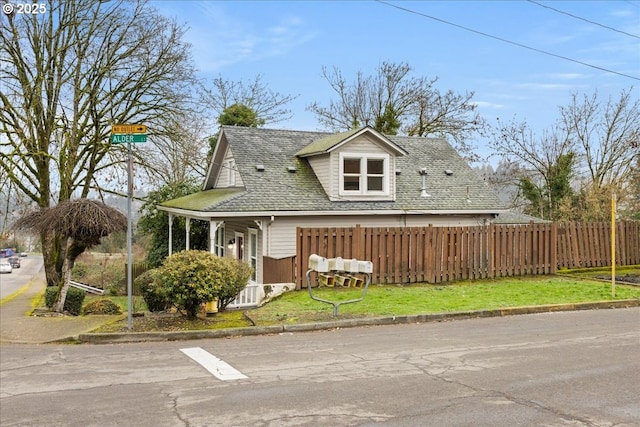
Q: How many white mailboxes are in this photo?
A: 4